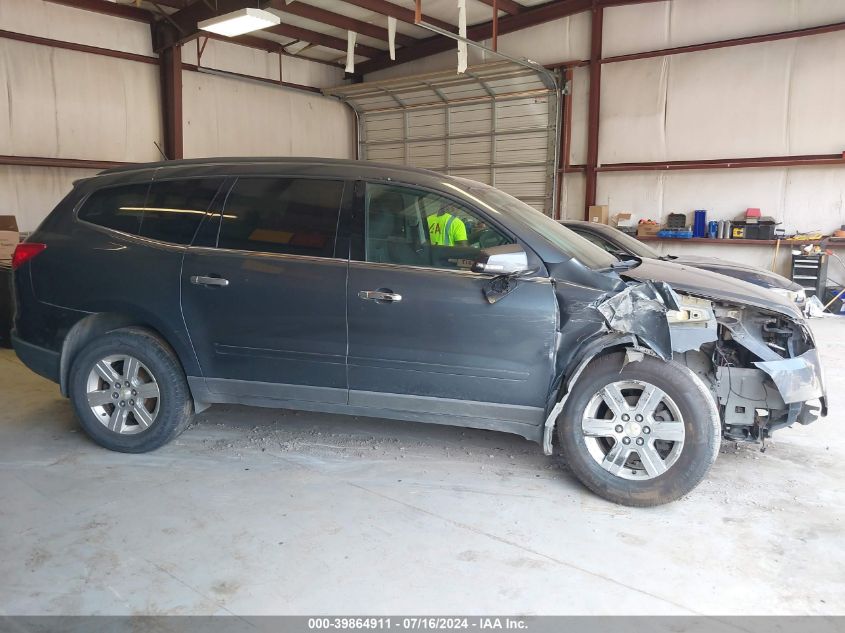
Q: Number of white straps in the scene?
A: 3